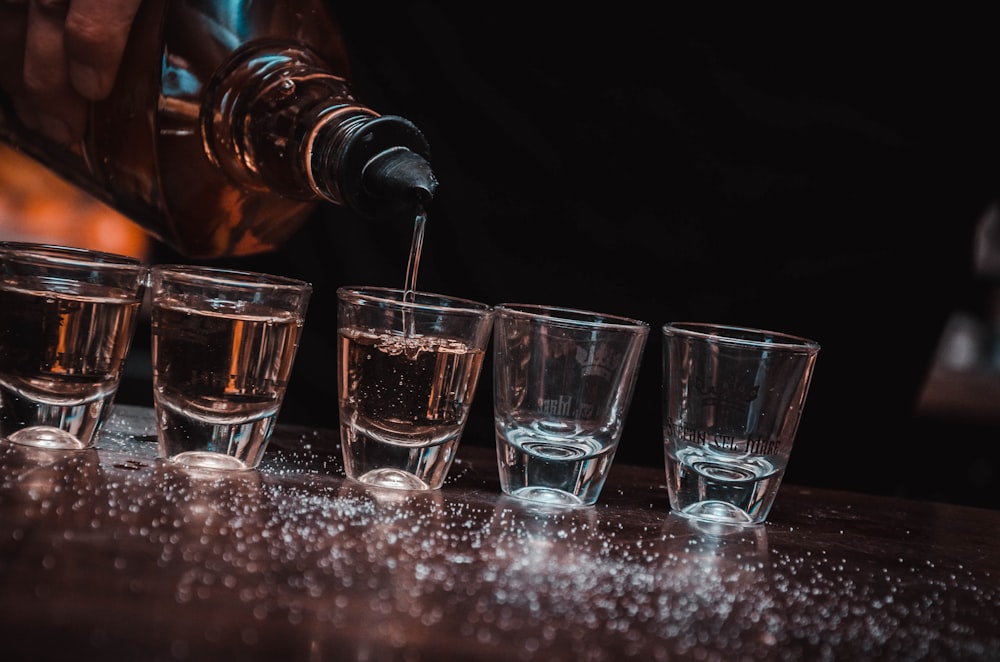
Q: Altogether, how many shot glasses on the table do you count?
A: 5